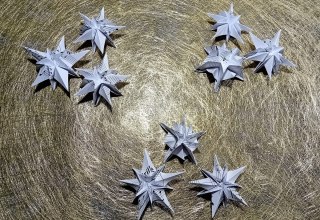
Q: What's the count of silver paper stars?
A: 9